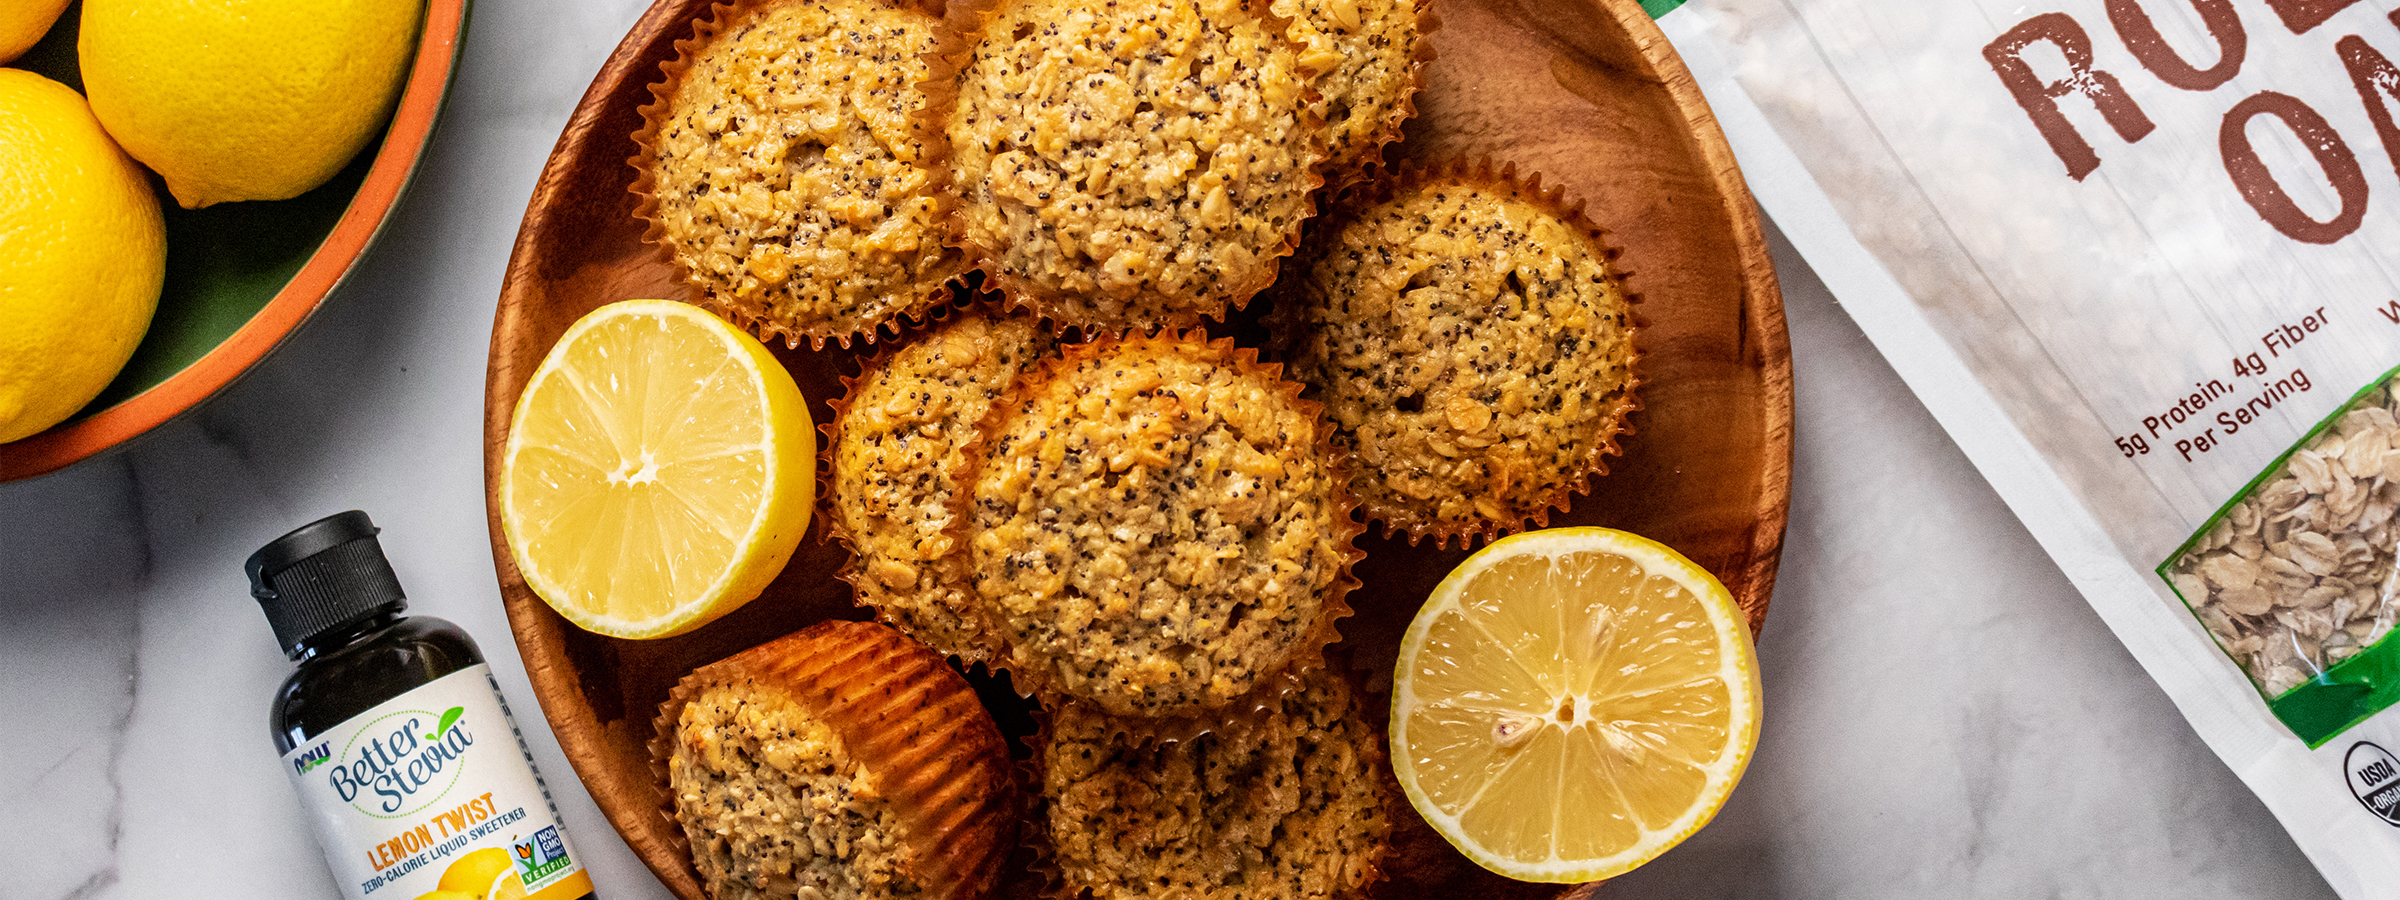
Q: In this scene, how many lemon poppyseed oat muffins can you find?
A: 8